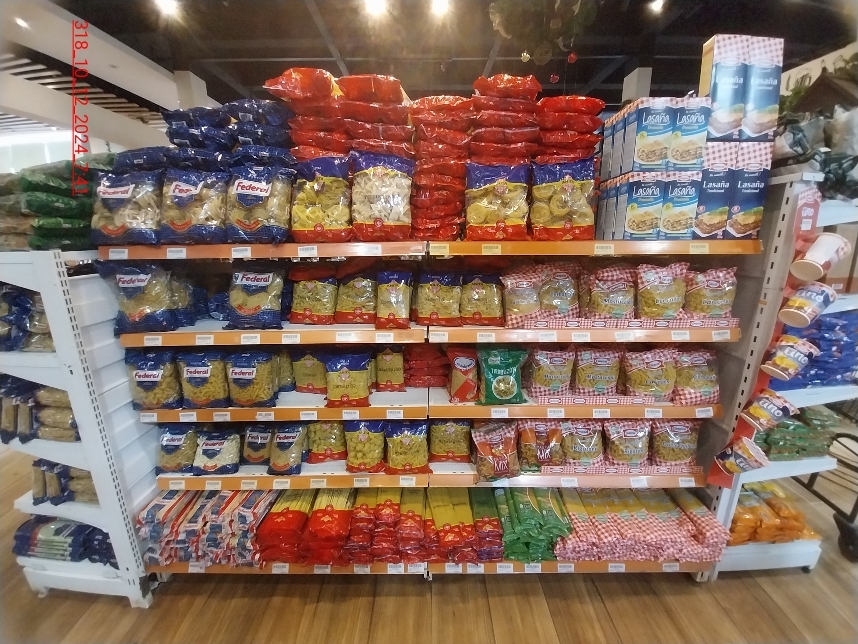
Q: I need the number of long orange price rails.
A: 10